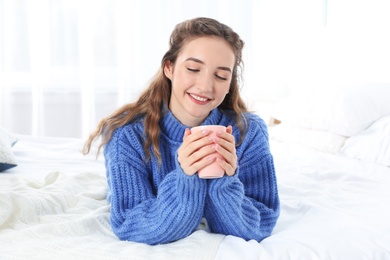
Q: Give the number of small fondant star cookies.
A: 0